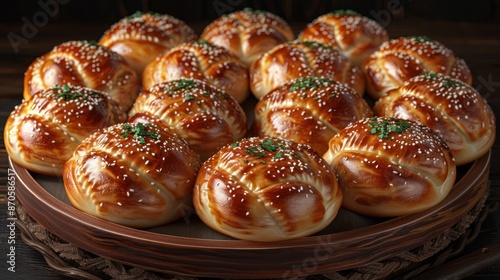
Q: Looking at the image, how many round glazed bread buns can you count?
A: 14